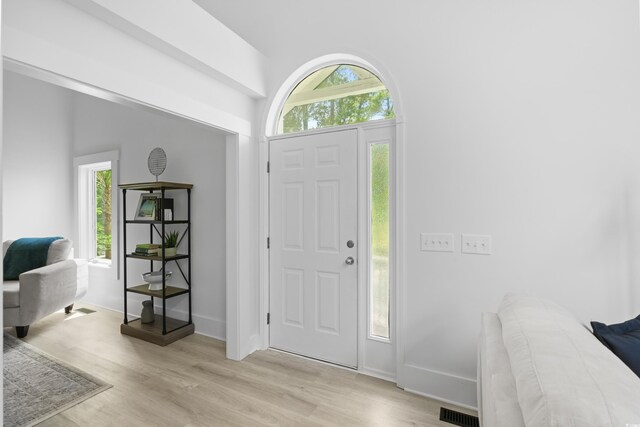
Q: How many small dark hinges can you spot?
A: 3